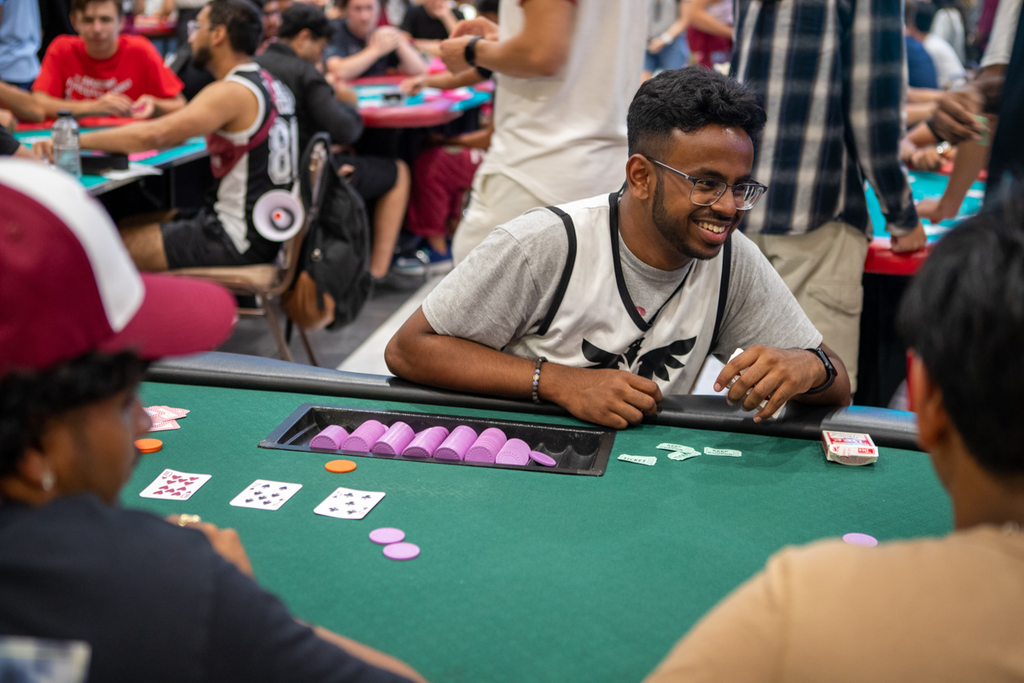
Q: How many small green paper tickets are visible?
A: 4